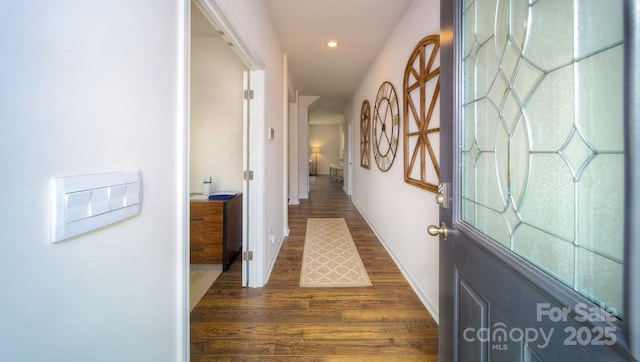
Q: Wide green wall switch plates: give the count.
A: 0